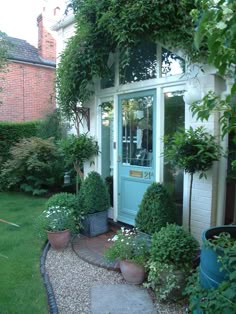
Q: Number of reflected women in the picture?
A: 0